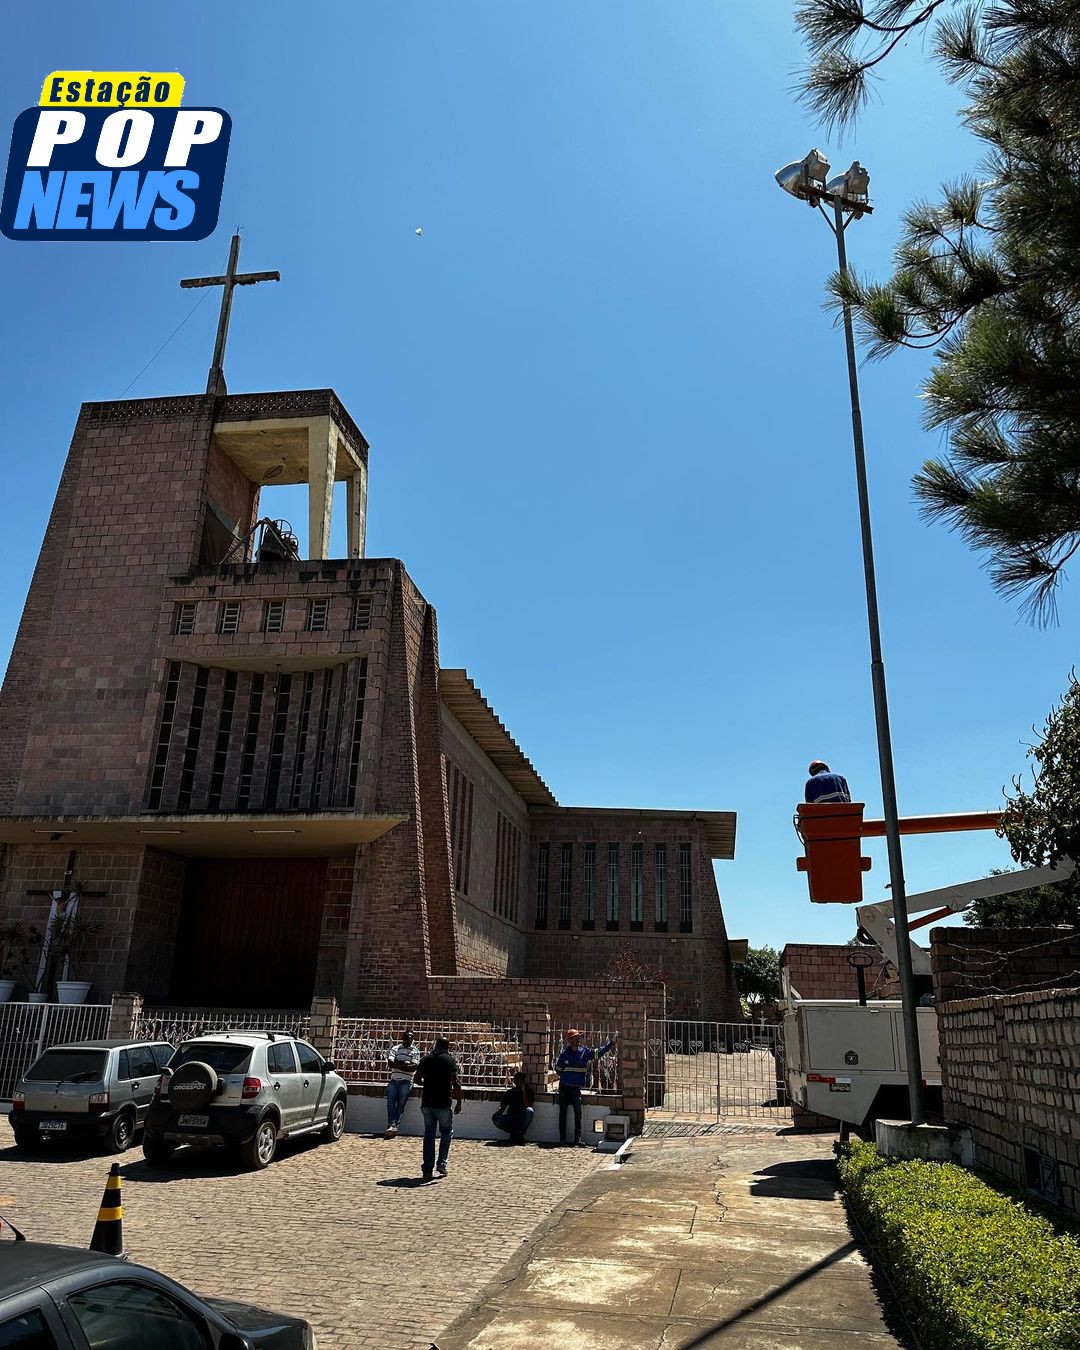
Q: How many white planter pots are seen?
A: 3